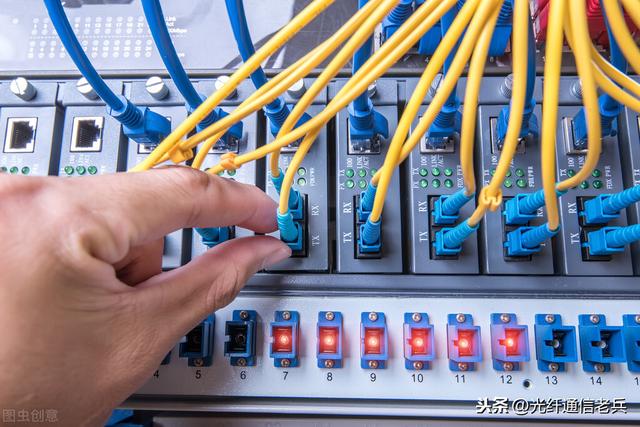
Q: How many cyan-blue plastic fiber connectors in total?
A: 11